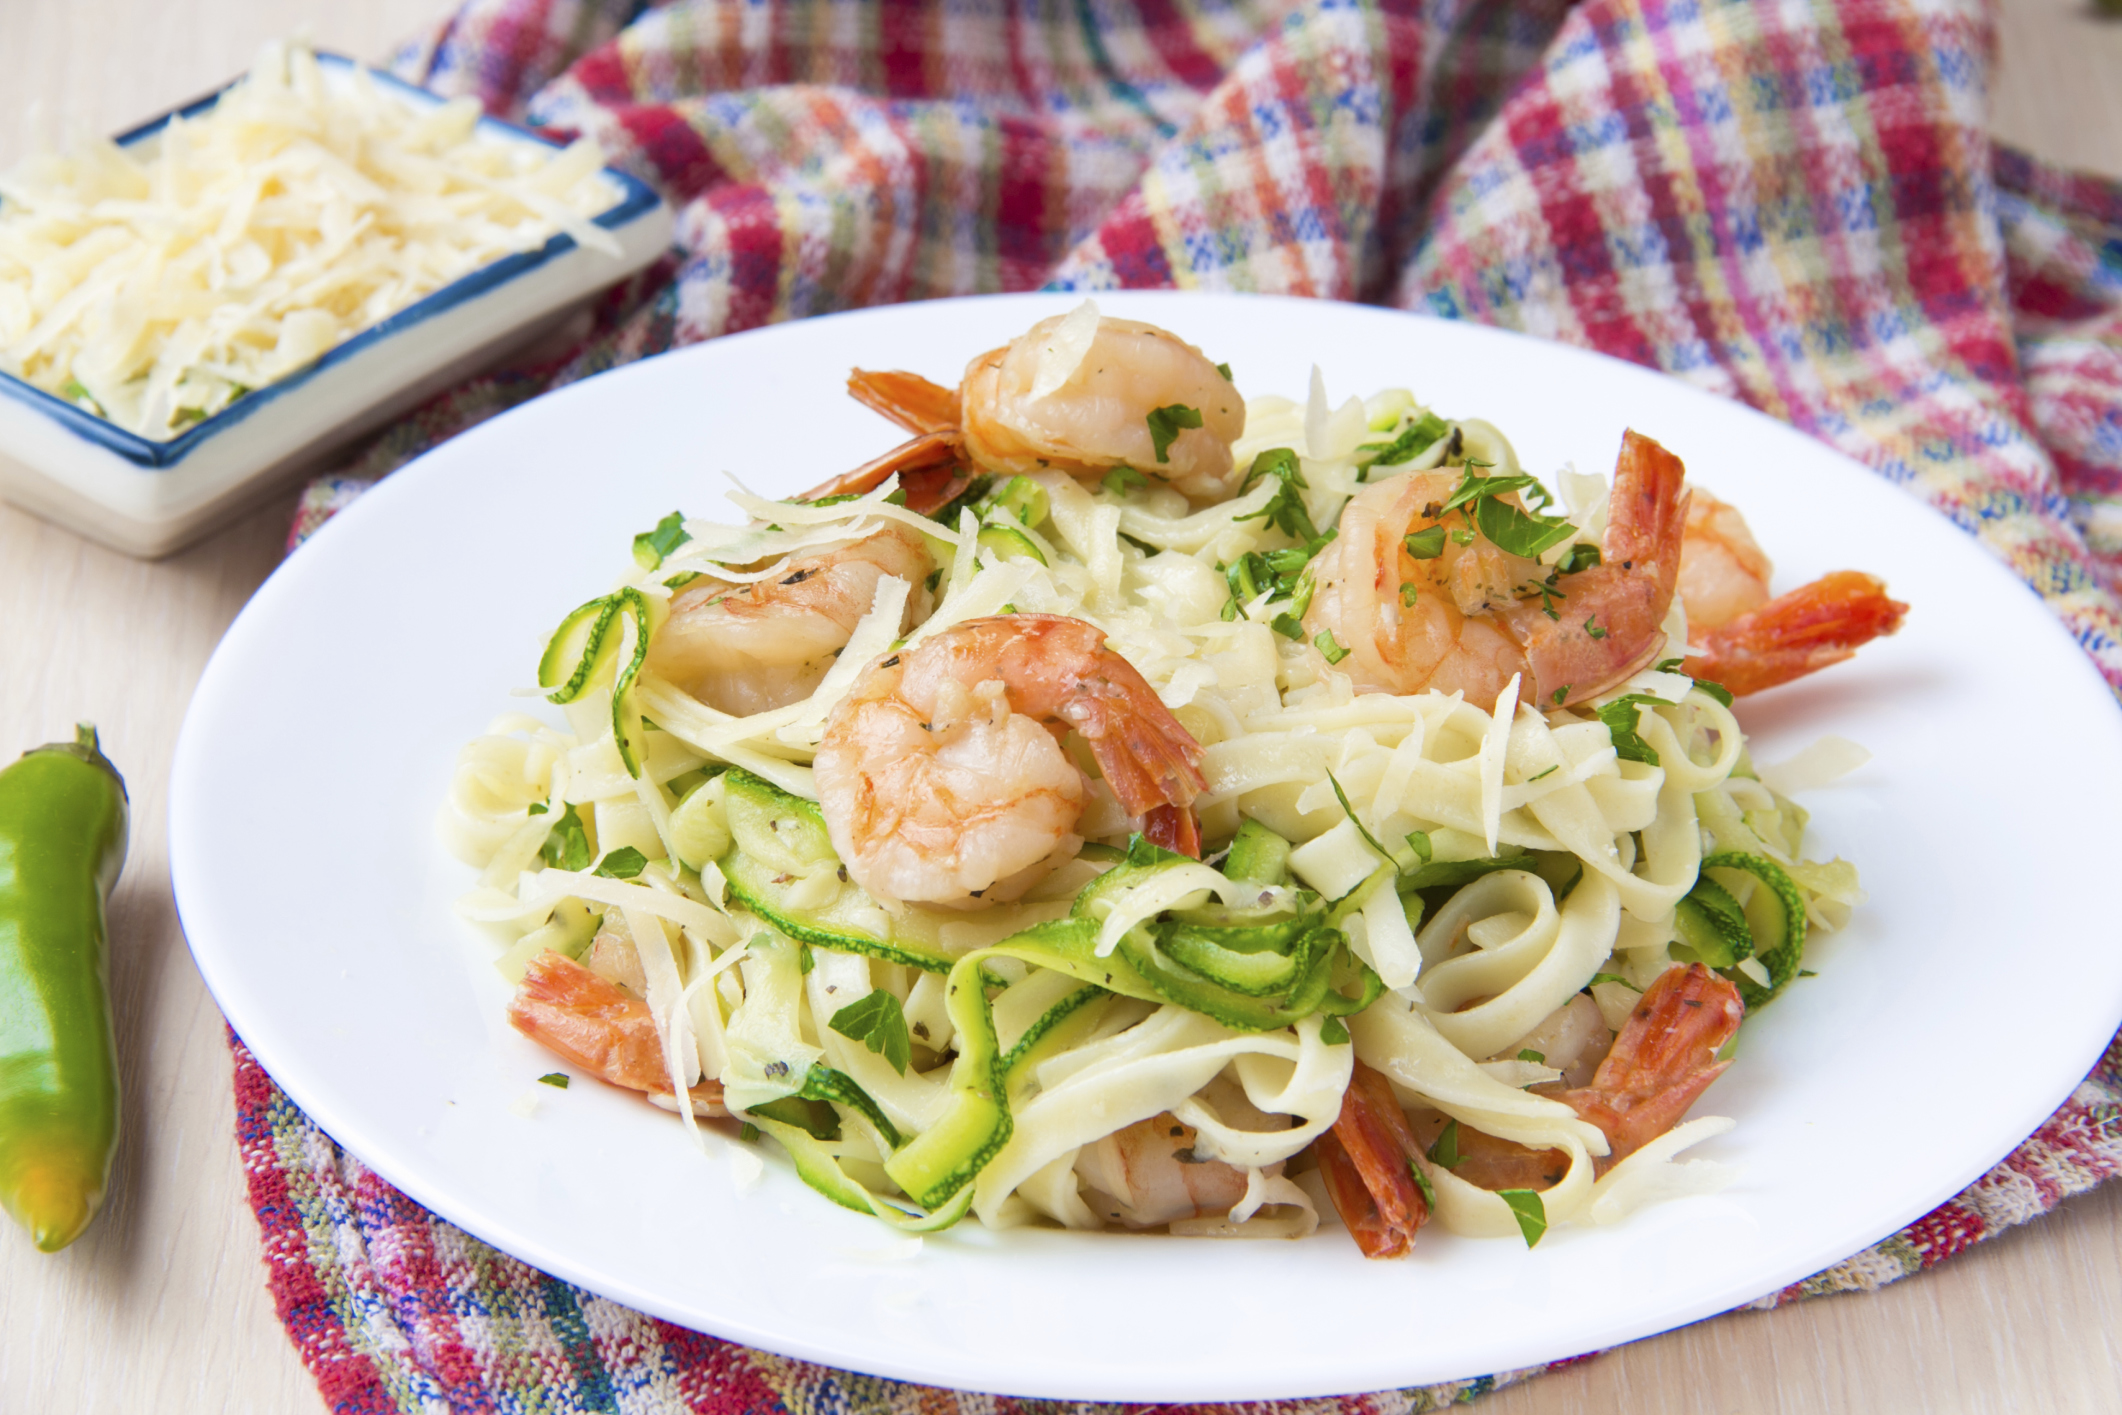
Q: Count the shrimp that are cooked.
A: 8